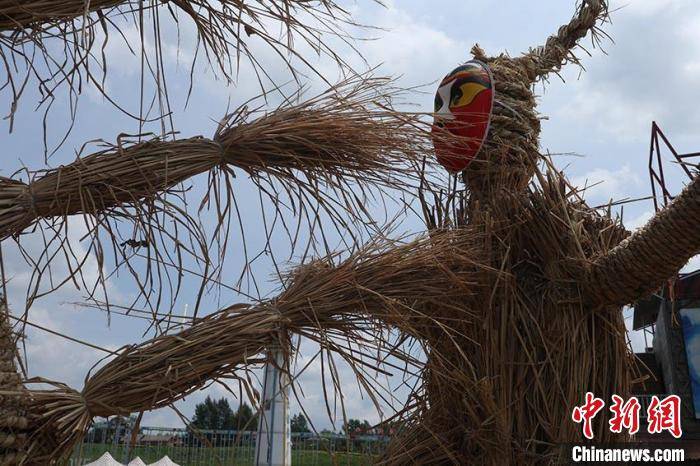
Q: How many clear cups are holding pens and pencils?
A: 0